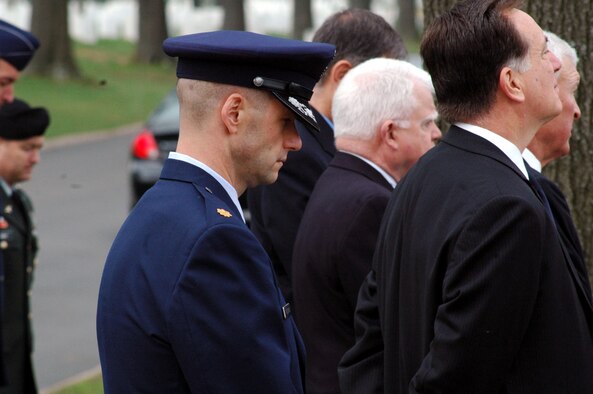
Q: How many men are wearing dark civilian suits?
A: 4